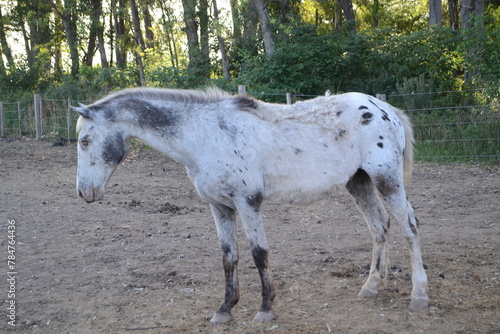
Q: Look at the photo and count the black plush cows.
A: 0